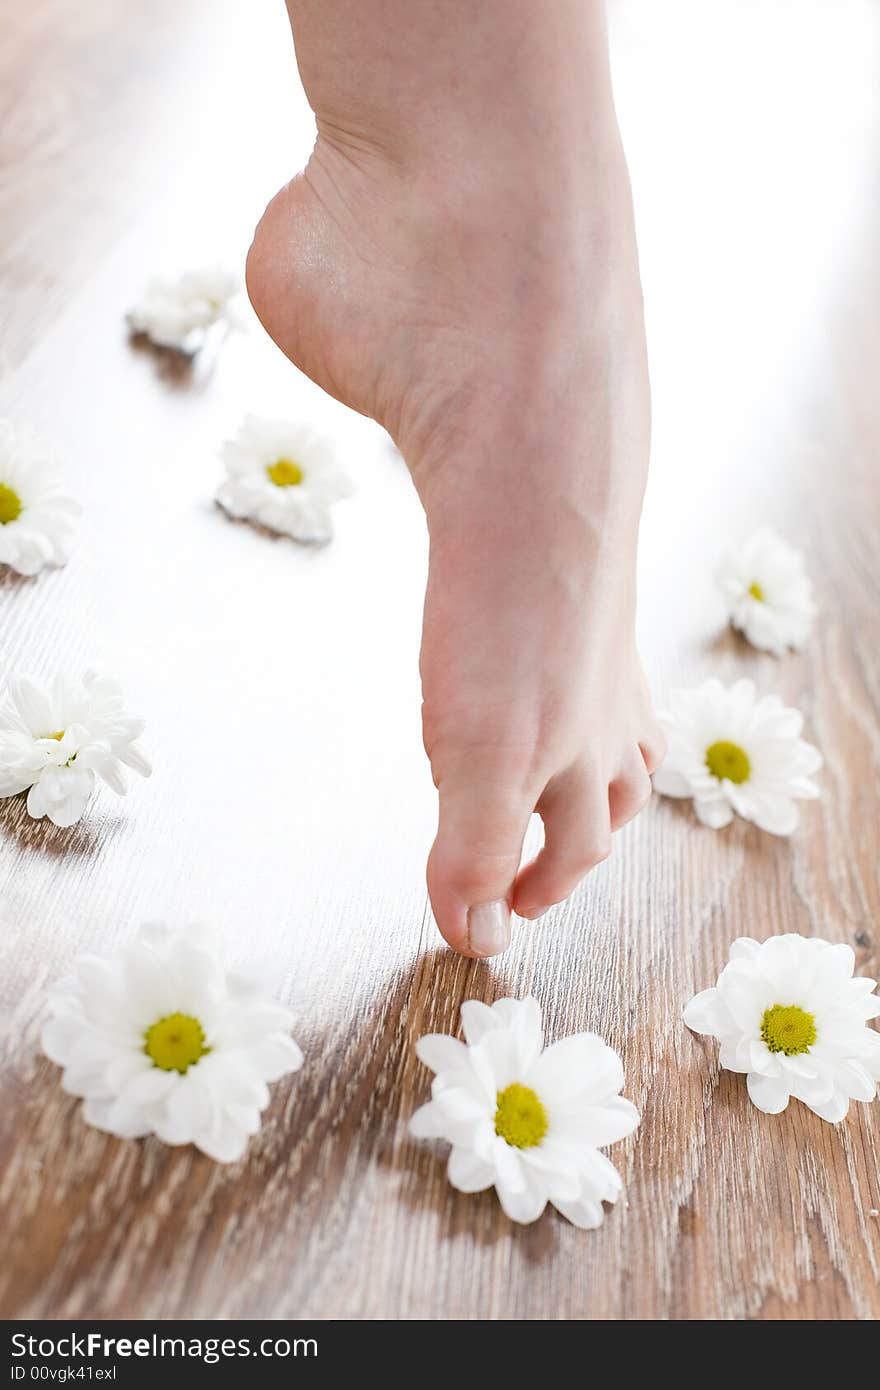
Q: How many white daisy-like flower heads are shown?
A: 9